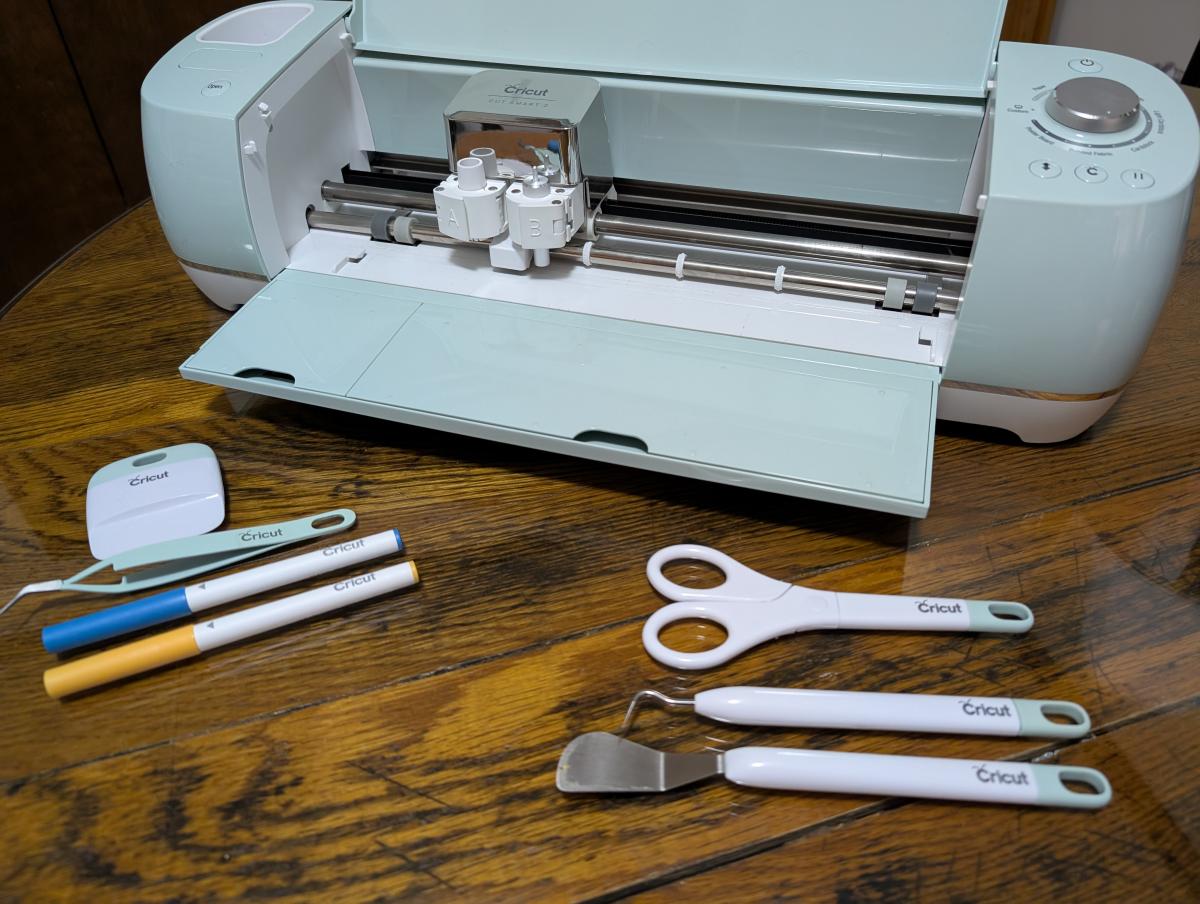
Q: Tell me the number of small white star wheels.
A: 3